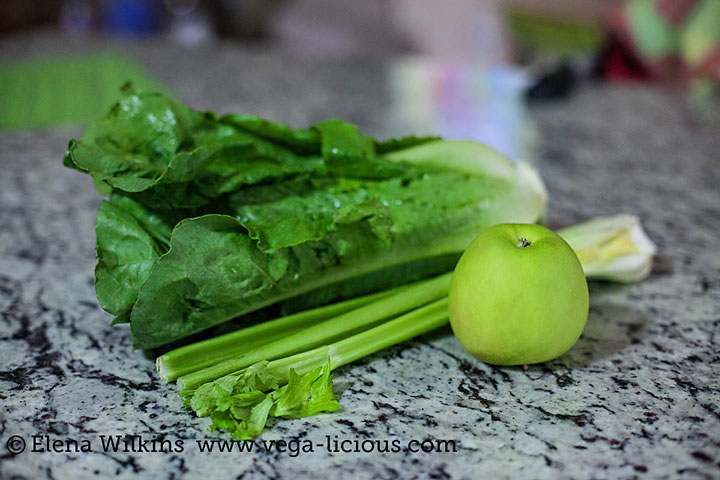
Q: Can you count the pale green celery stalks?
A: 3